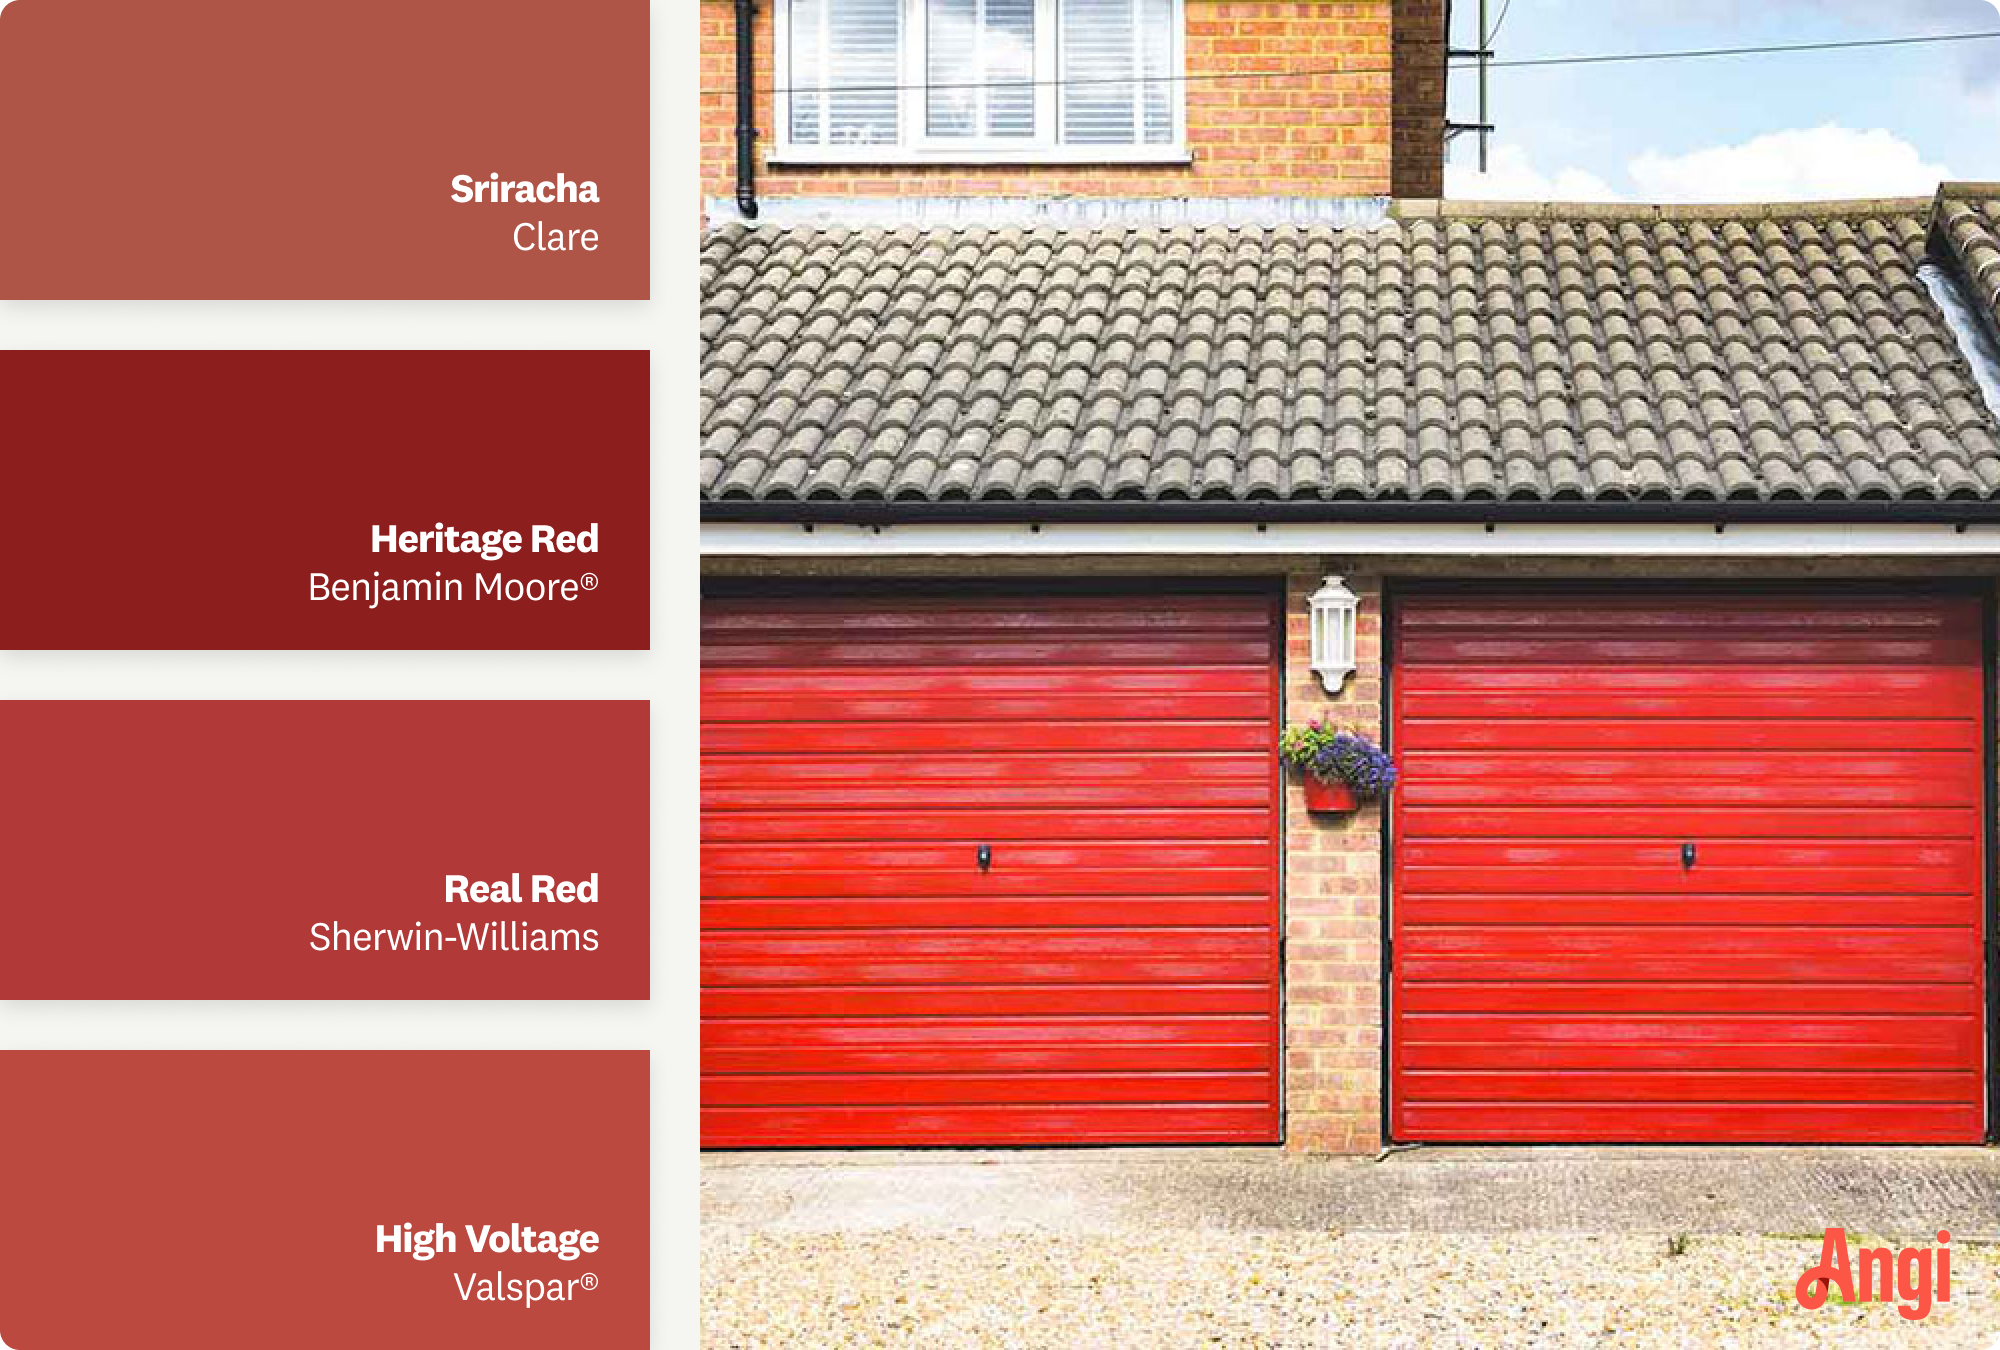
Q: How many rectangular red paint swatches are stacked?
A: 4